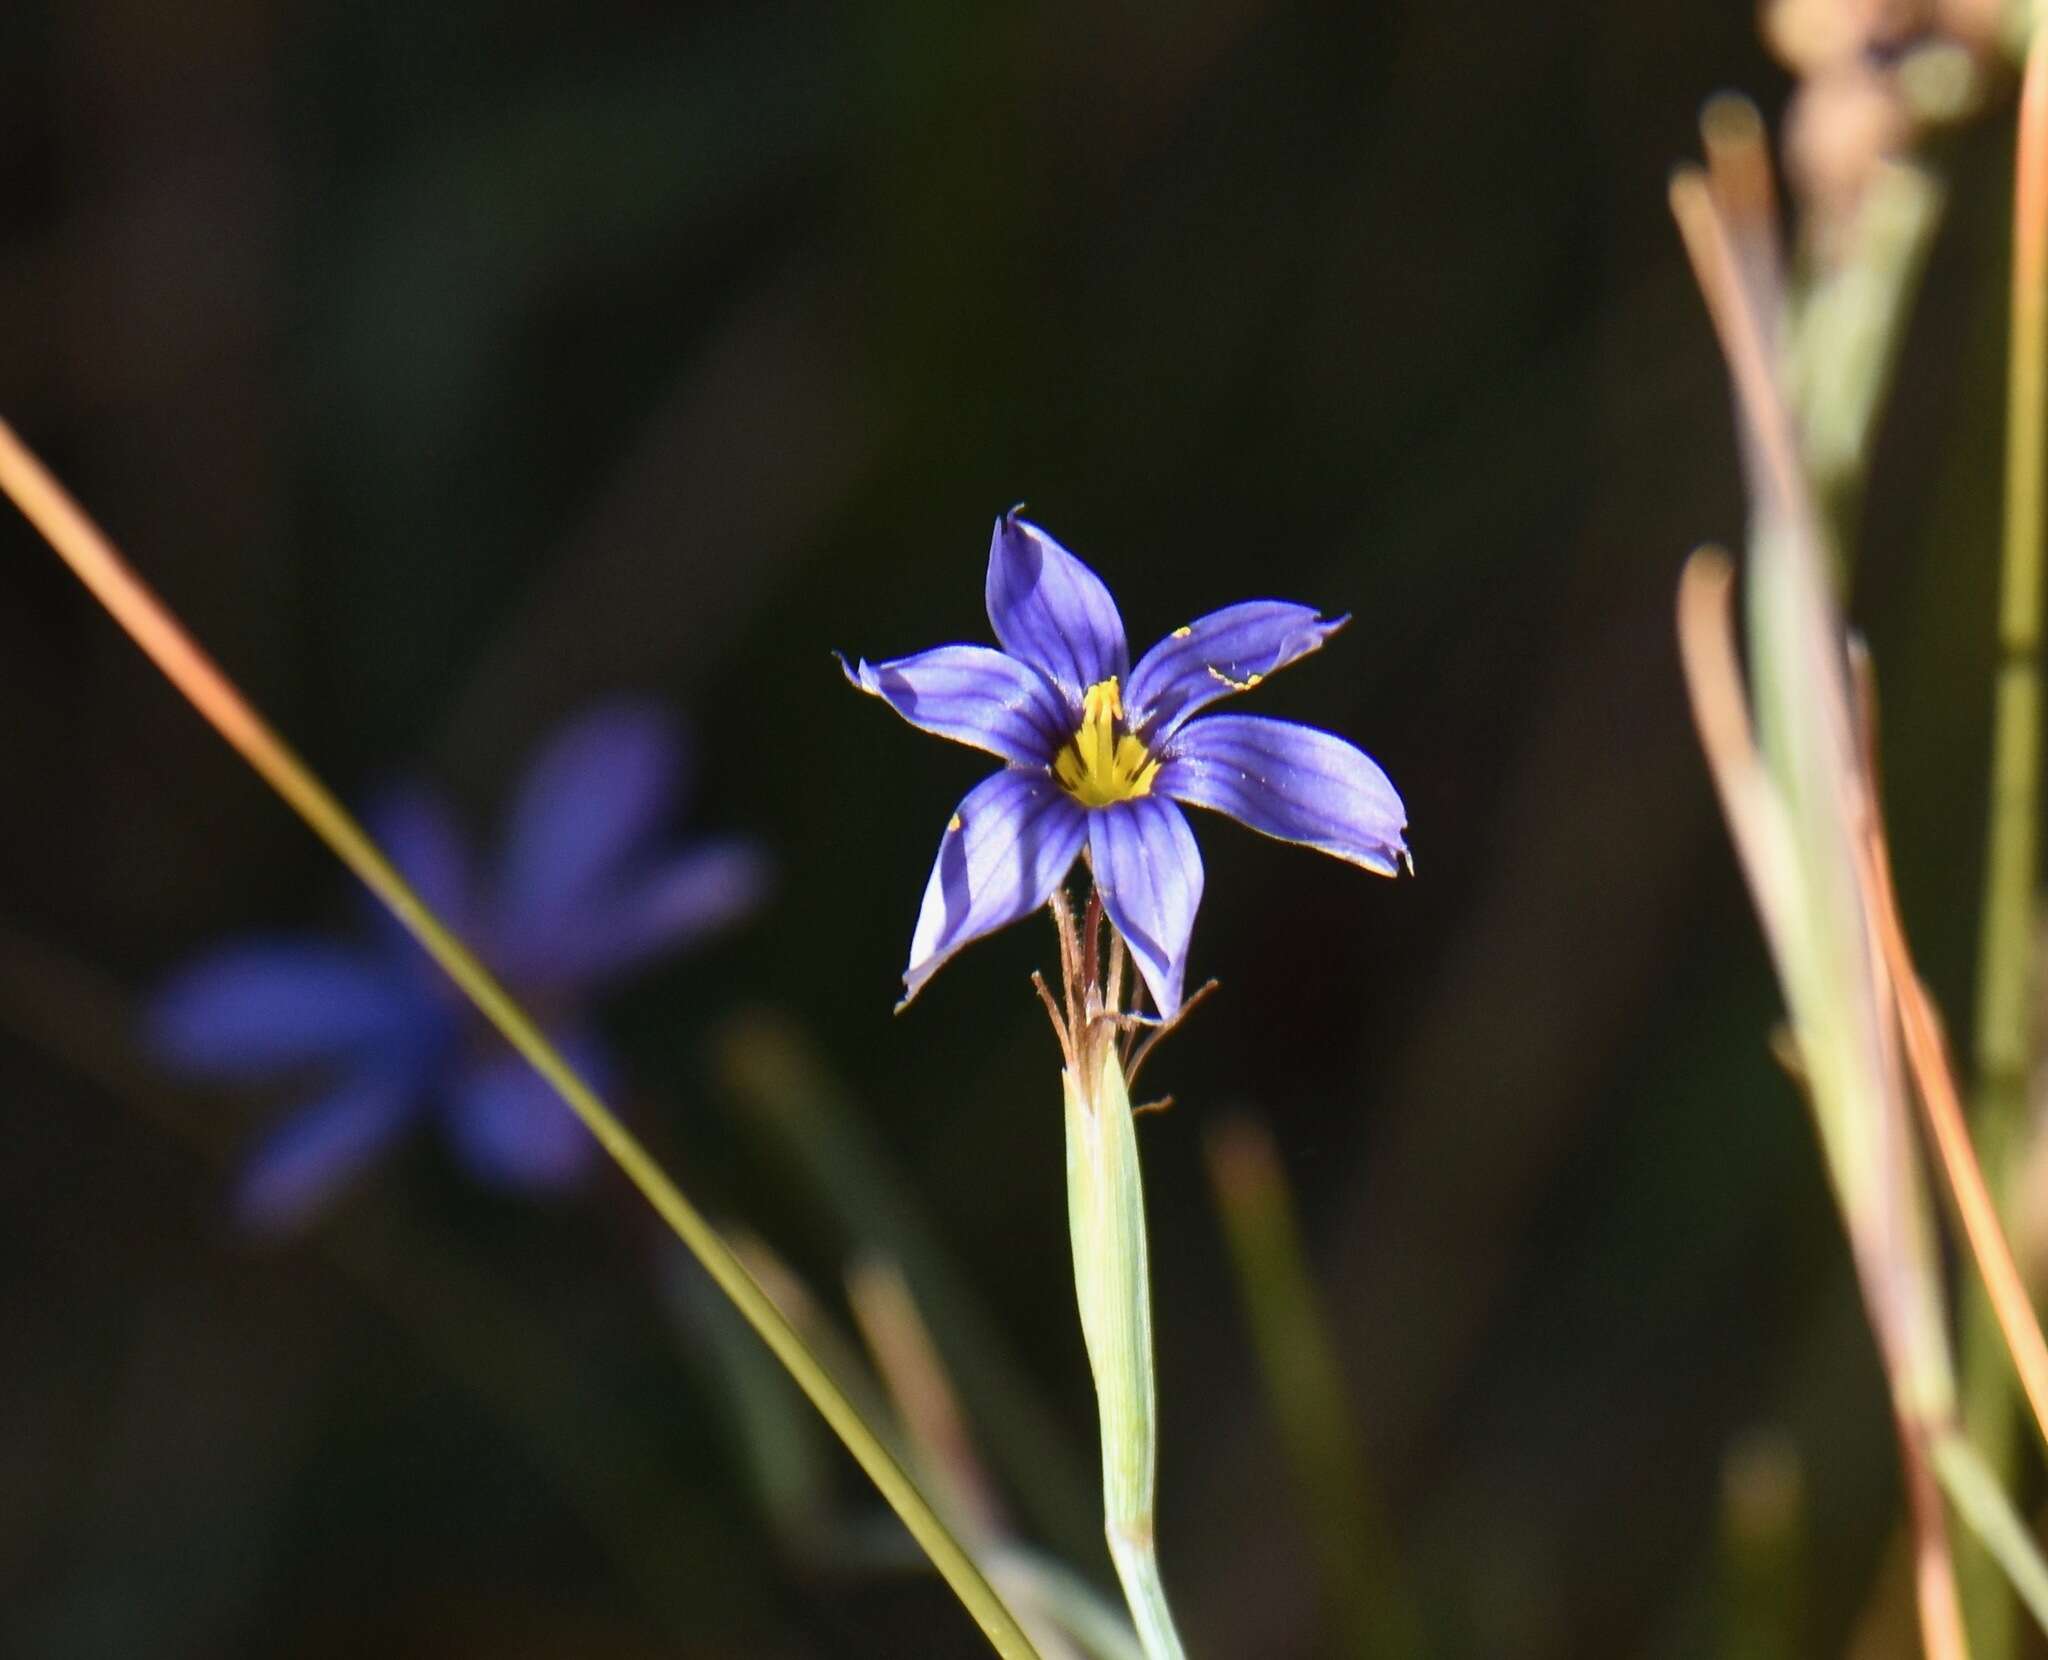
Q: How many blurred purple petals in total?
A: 6